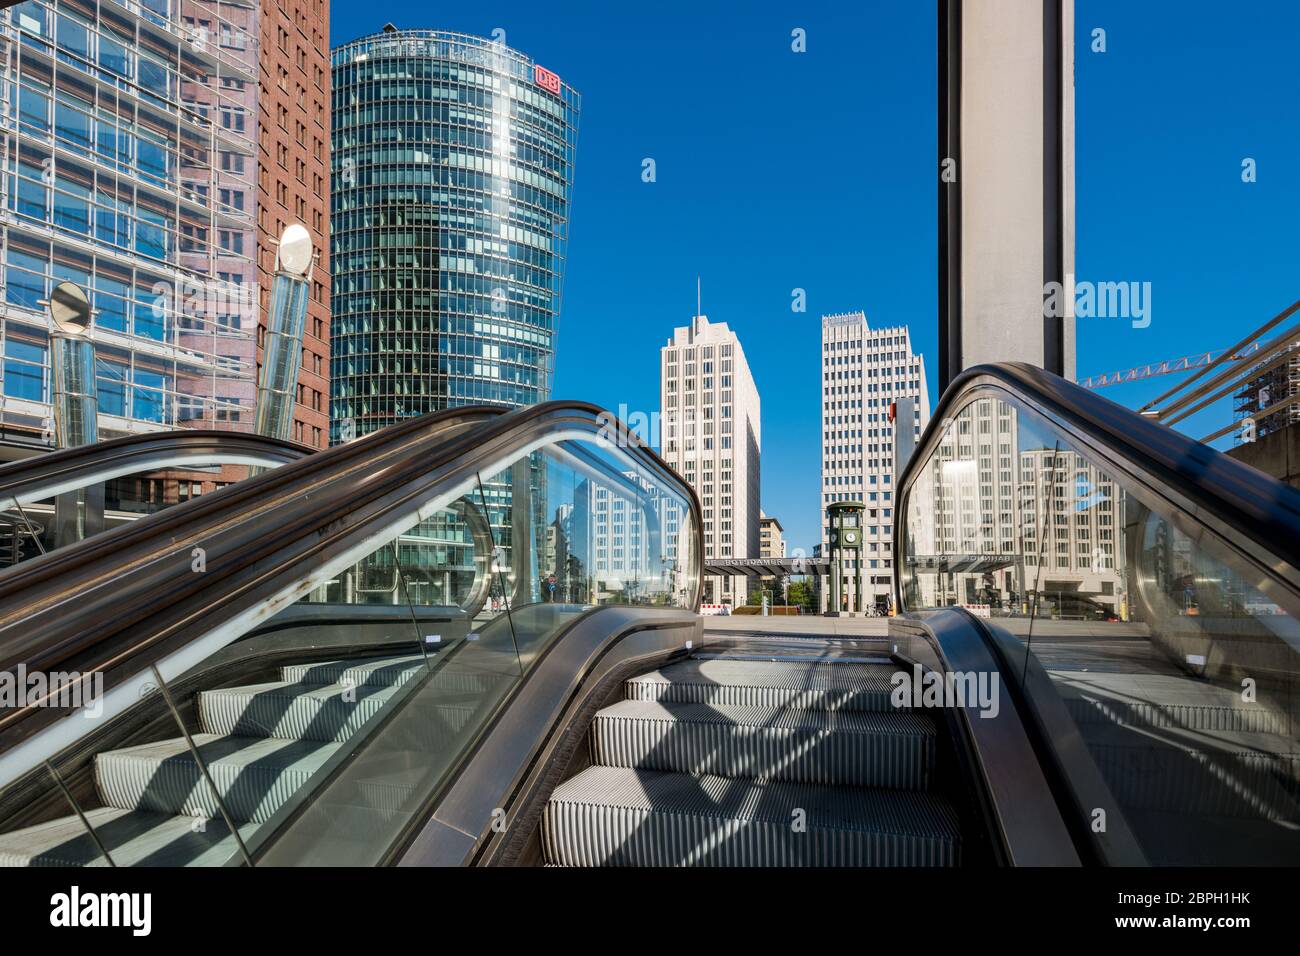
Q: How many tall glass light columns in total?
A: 2